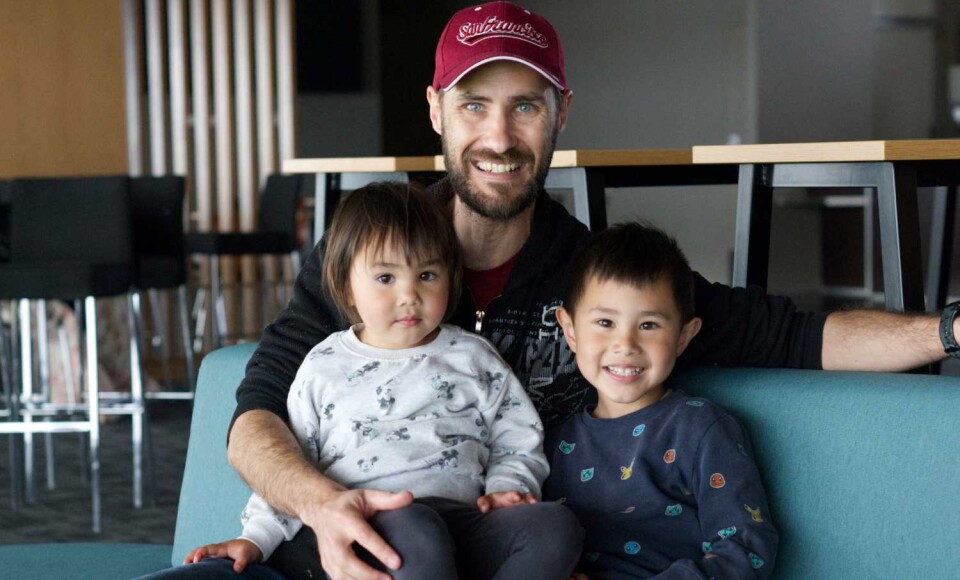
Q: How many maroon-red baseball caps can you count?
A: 1